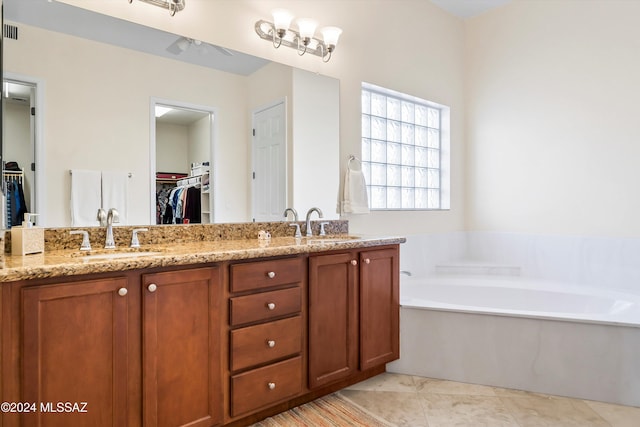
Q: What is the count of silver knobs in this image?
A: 8